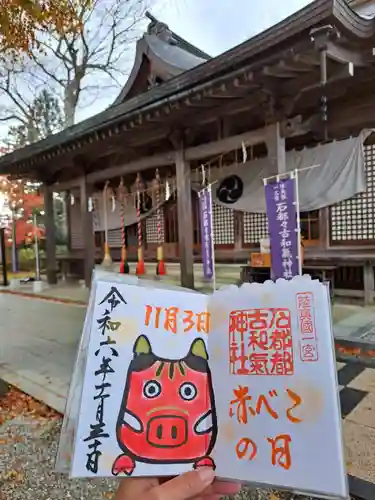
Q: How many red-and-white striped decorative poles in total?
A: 3